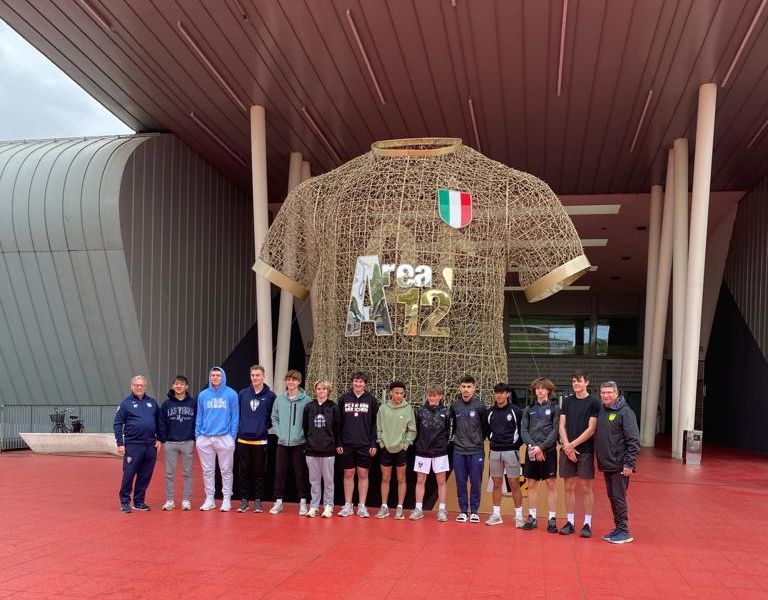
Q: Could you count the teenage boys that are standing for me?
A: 12